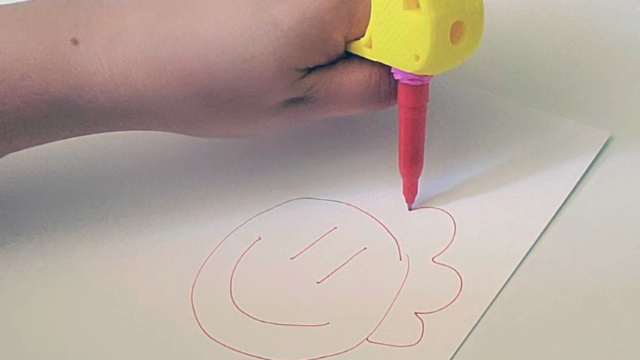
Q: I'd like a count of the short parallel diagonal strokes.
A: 2